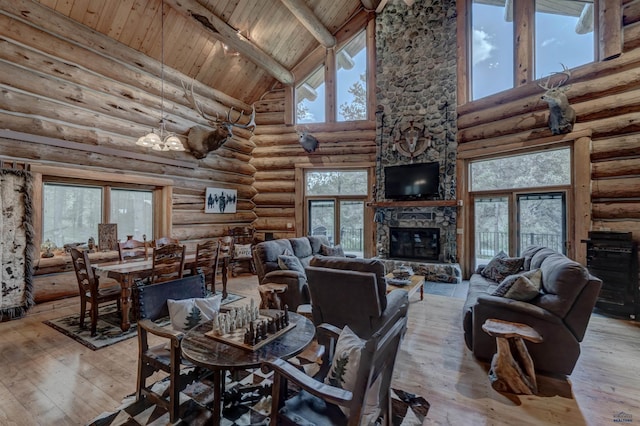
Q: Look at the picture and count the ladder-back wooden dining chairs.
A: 6